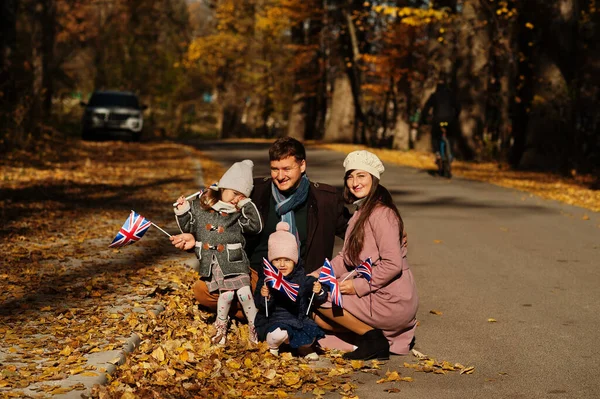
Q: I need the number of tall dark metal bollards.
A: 0